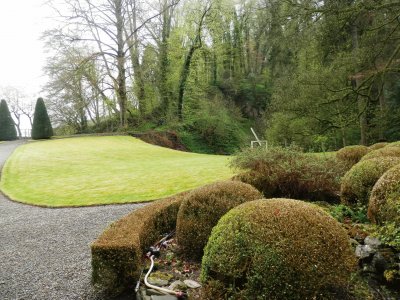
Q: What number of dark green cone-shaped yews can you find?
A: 2